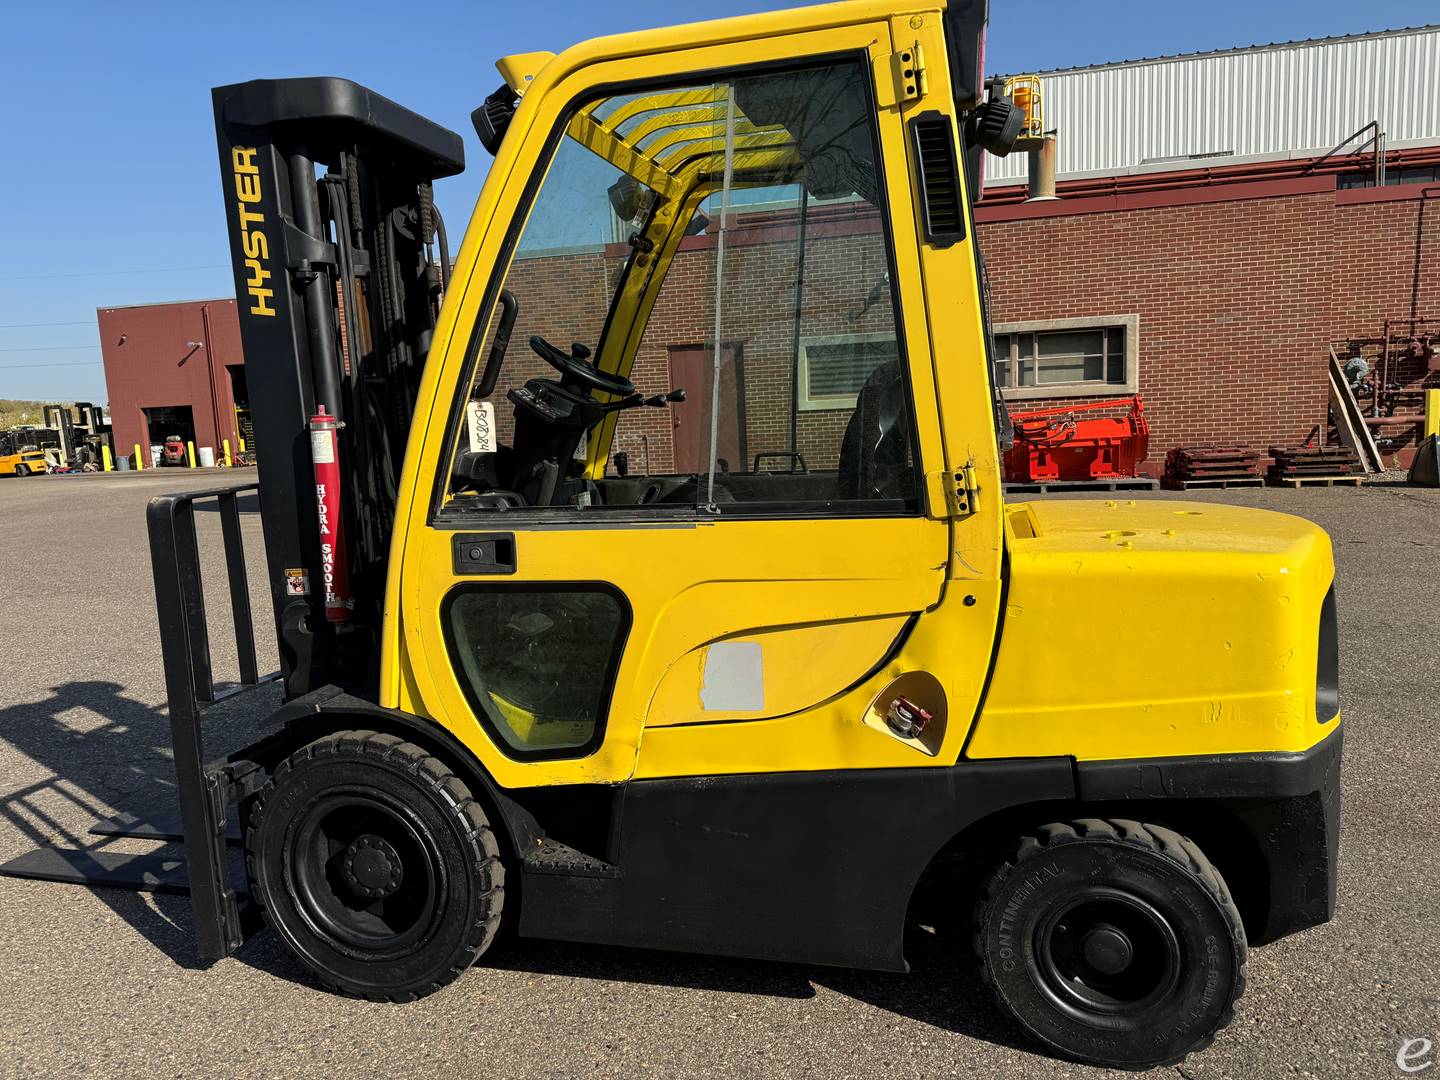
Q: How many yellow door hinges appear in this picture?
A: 2